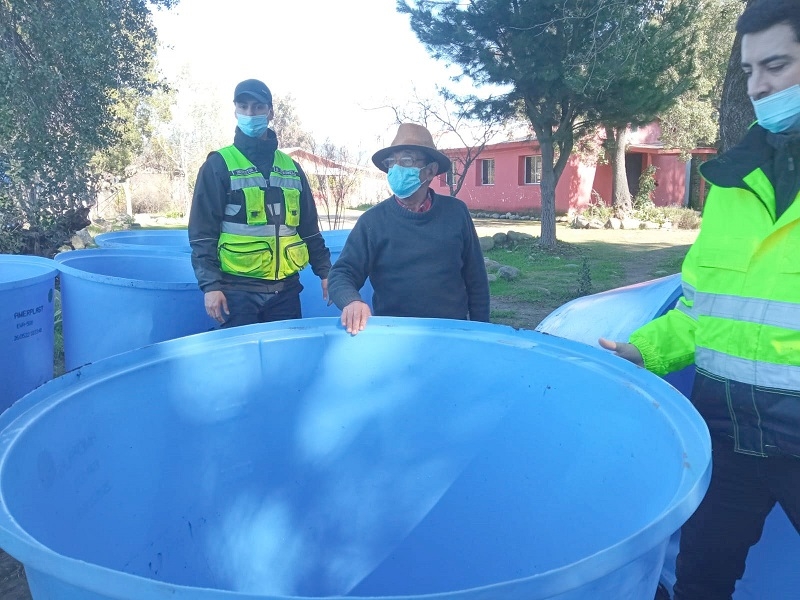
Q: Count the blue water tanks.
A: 6